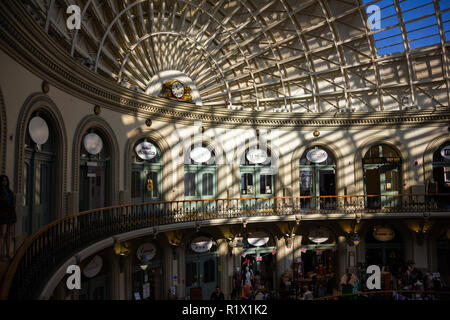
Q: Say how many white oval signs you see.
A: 12